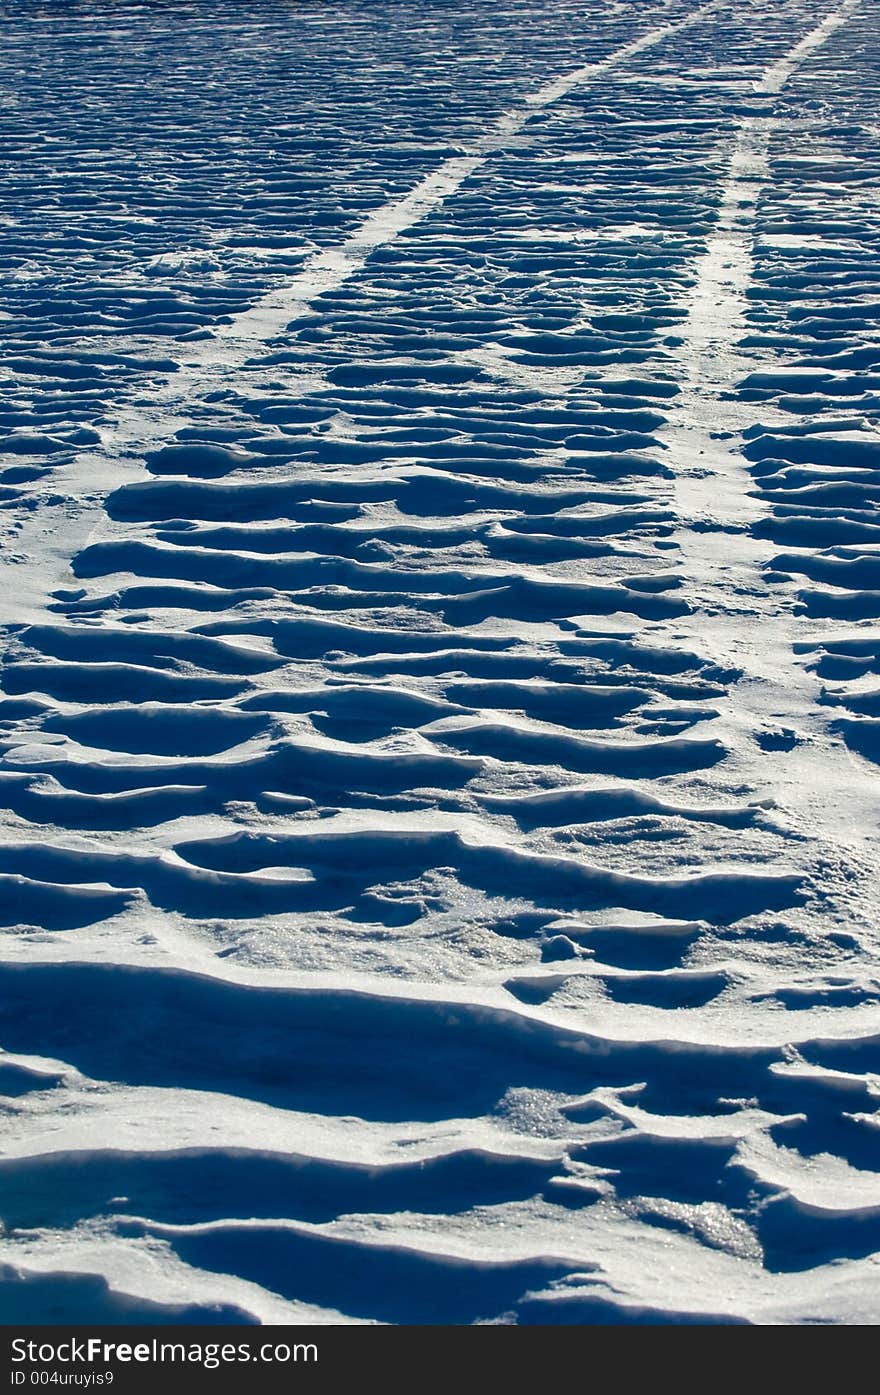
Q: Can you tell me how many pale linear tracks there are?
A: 2